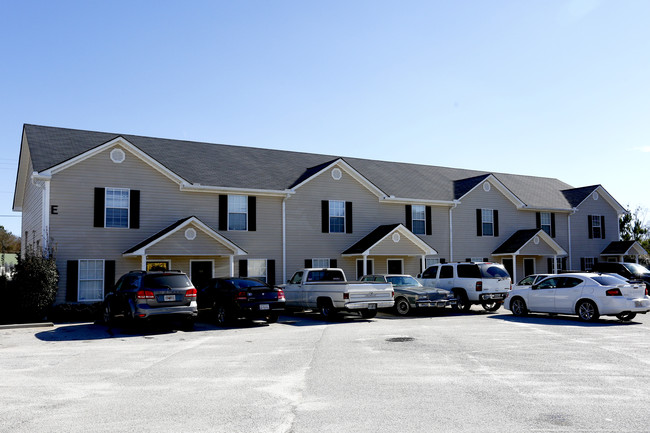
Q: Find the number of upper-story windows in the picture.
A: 7